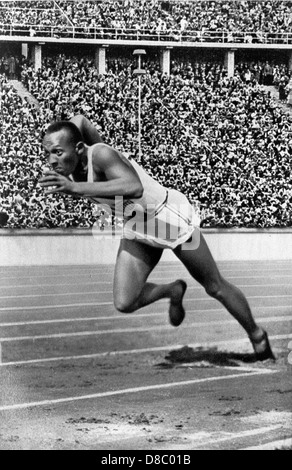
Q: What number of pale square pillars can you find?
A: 4